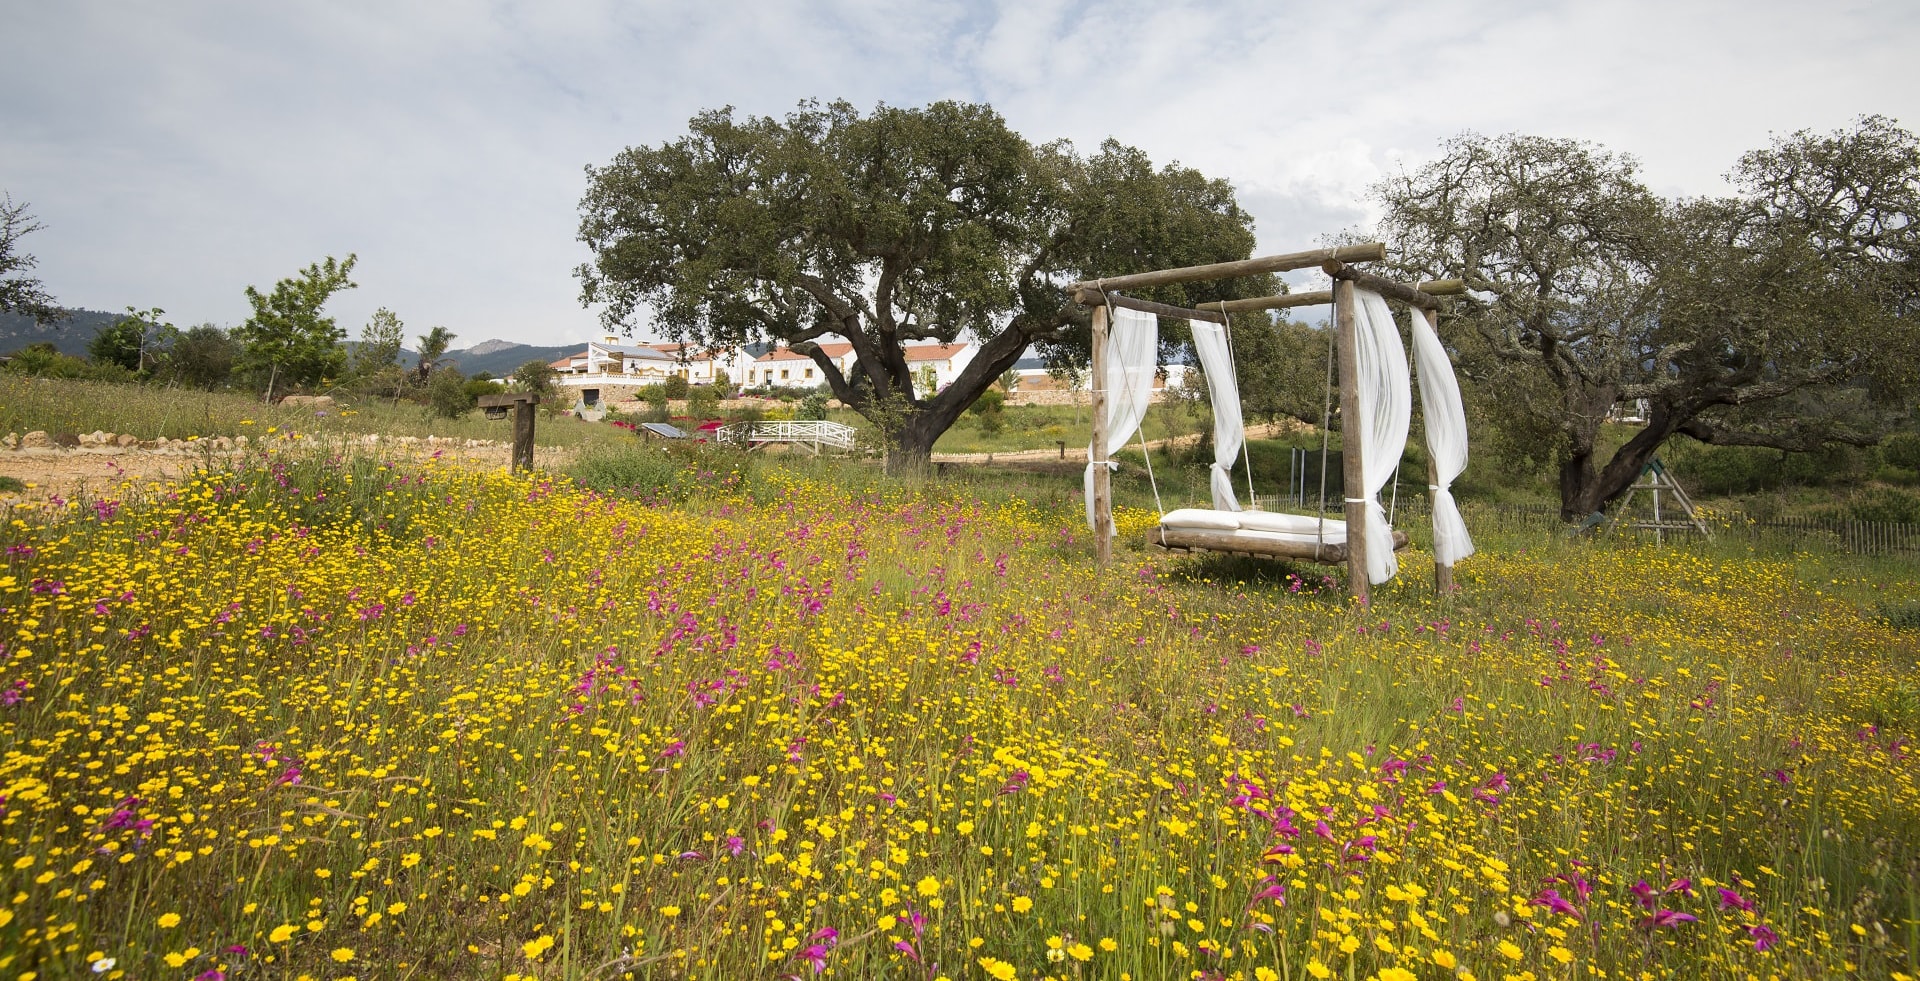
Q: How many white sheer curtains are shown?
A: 4